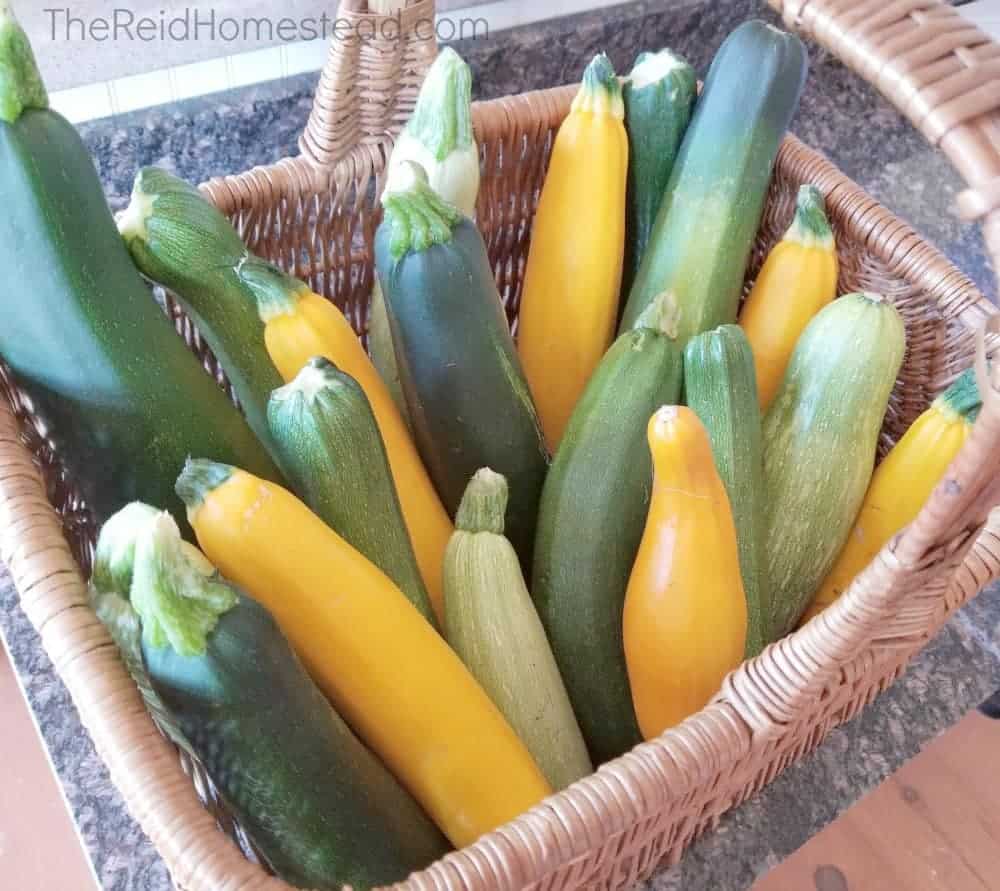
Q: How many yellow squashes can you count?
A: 6